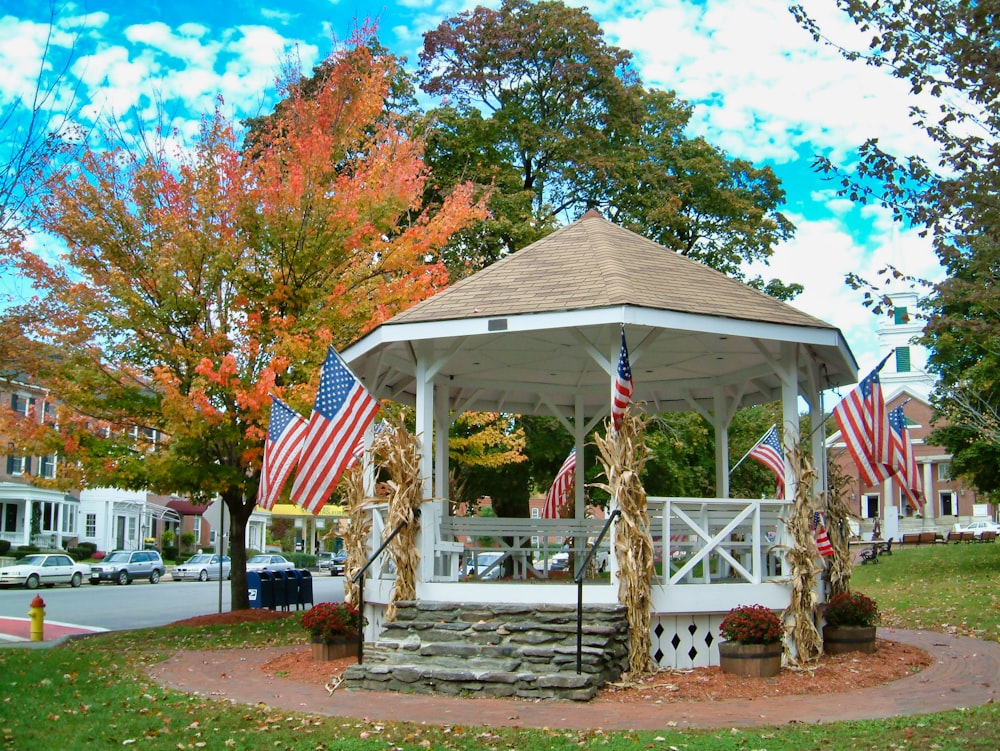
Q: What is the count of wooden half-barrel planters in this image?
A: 3